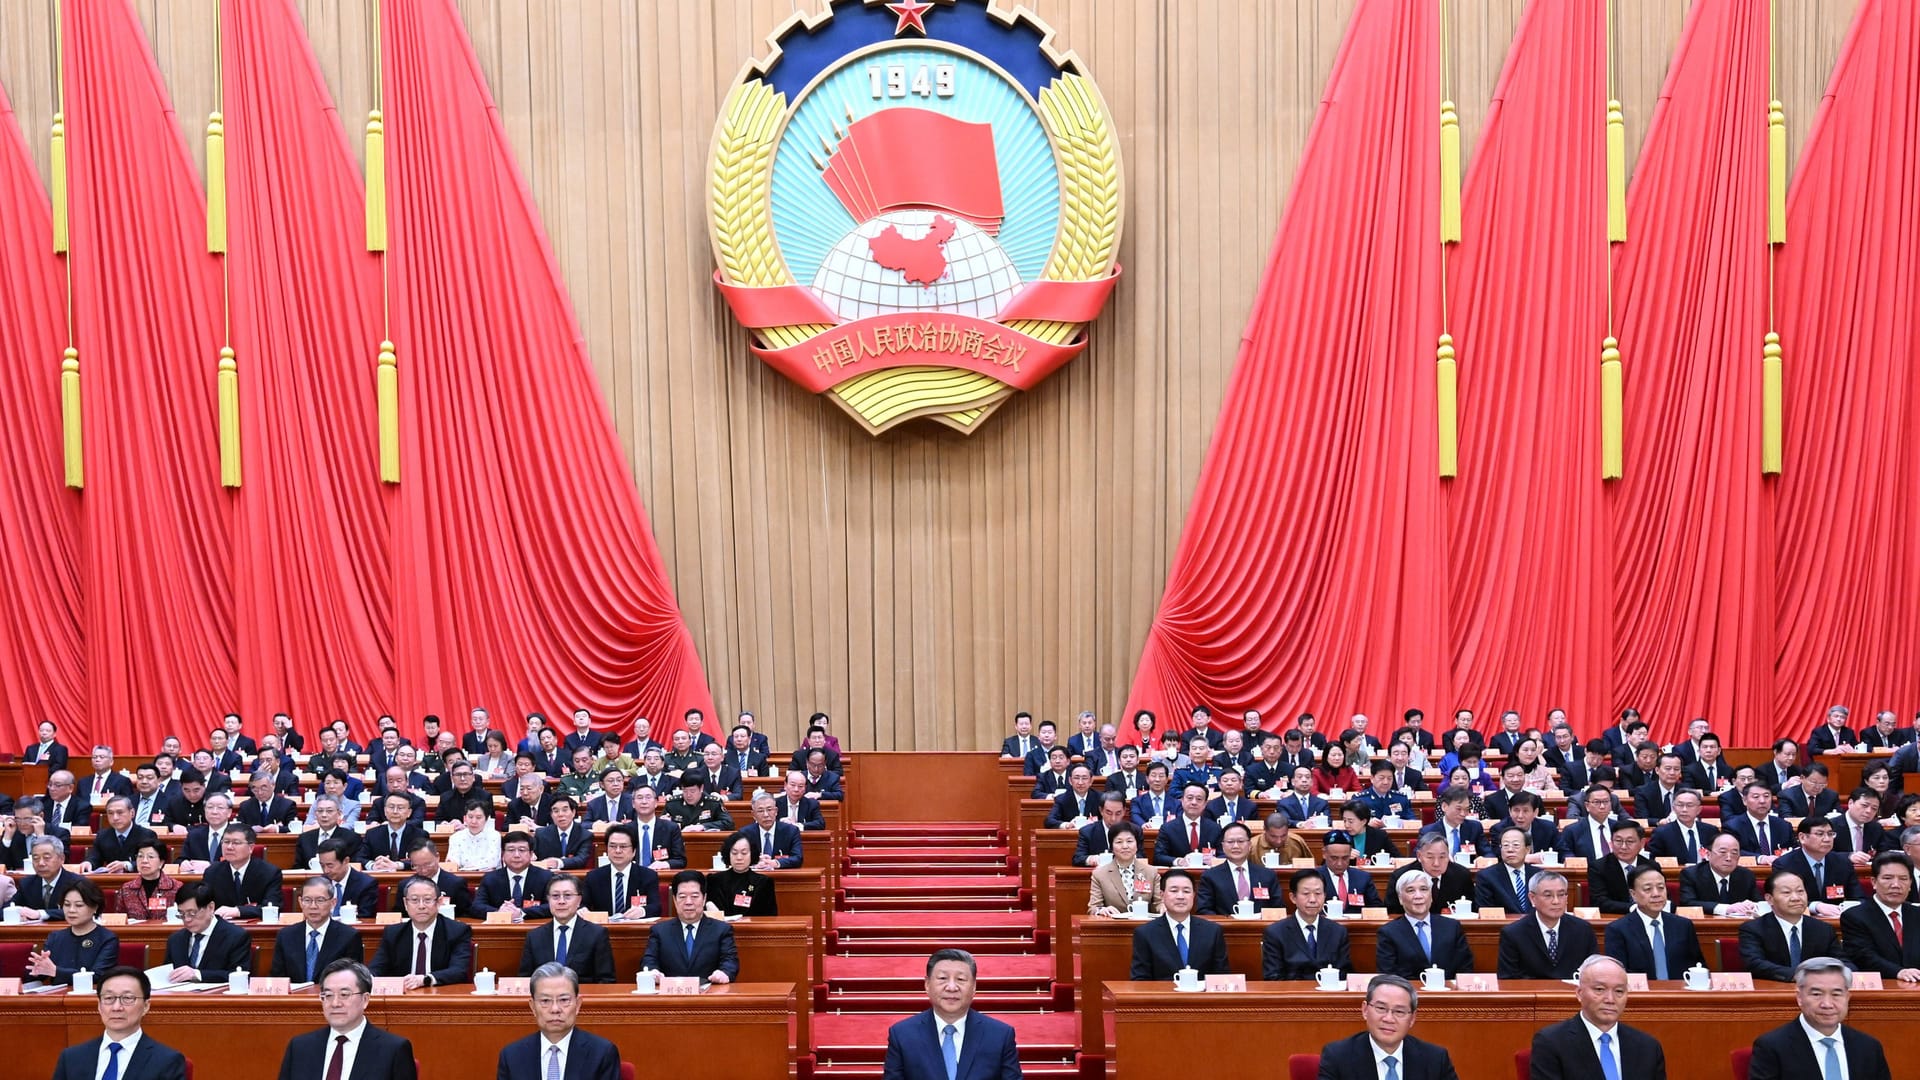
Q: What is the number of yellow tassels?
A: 12